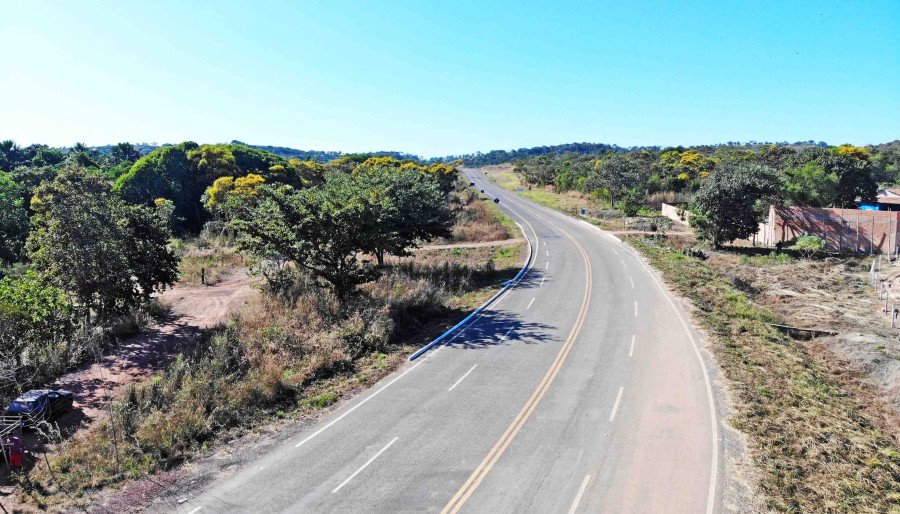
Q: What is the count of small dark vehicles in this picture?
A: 1